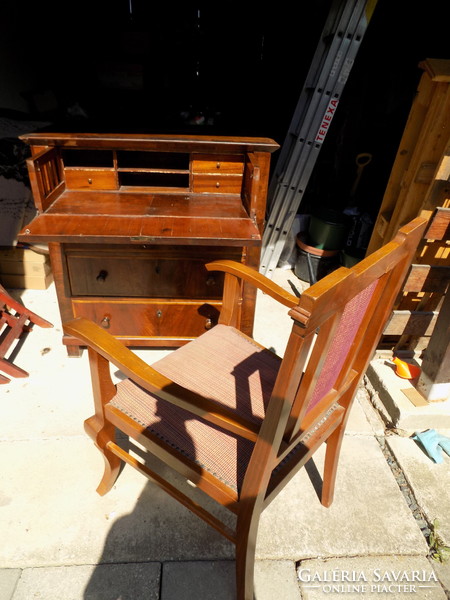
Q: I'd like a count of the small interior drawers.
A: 3